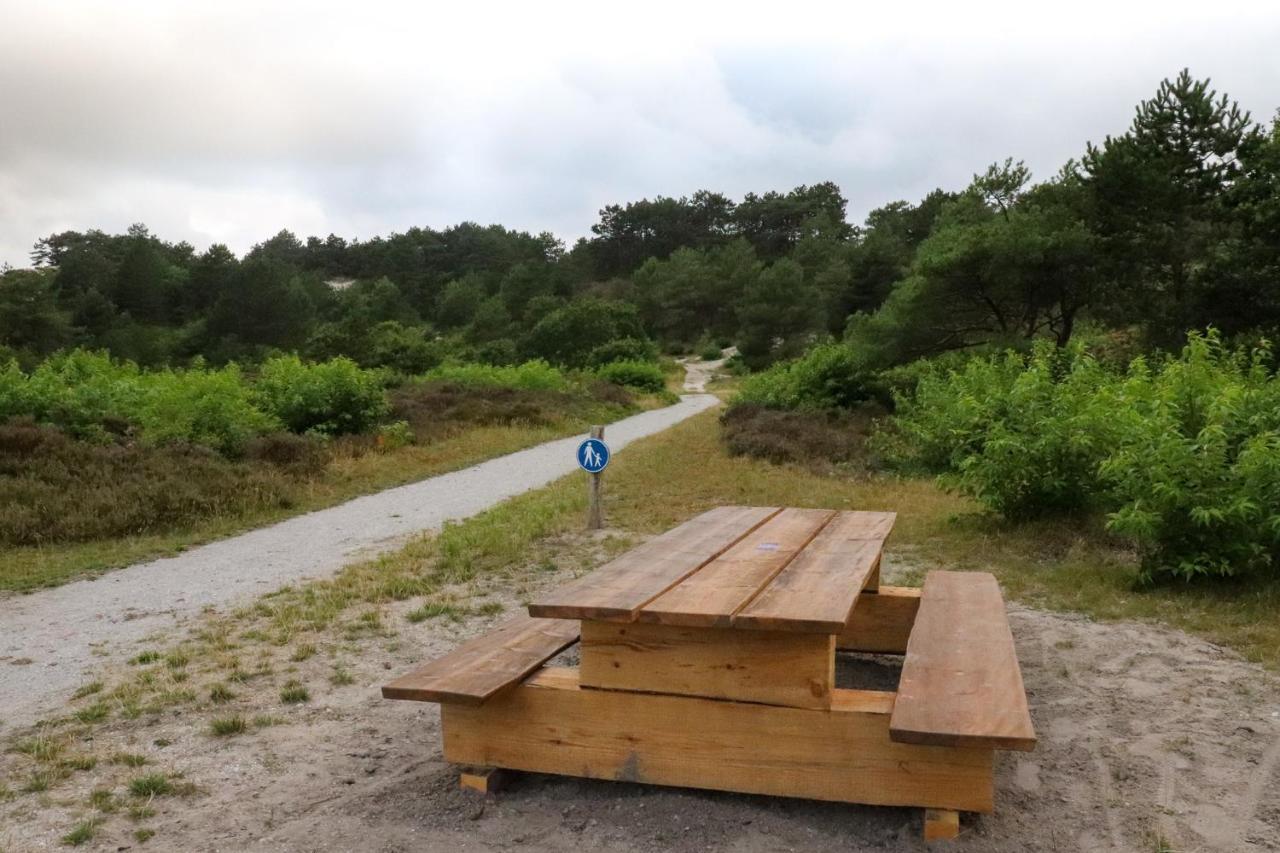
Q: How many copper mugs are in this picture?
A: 0